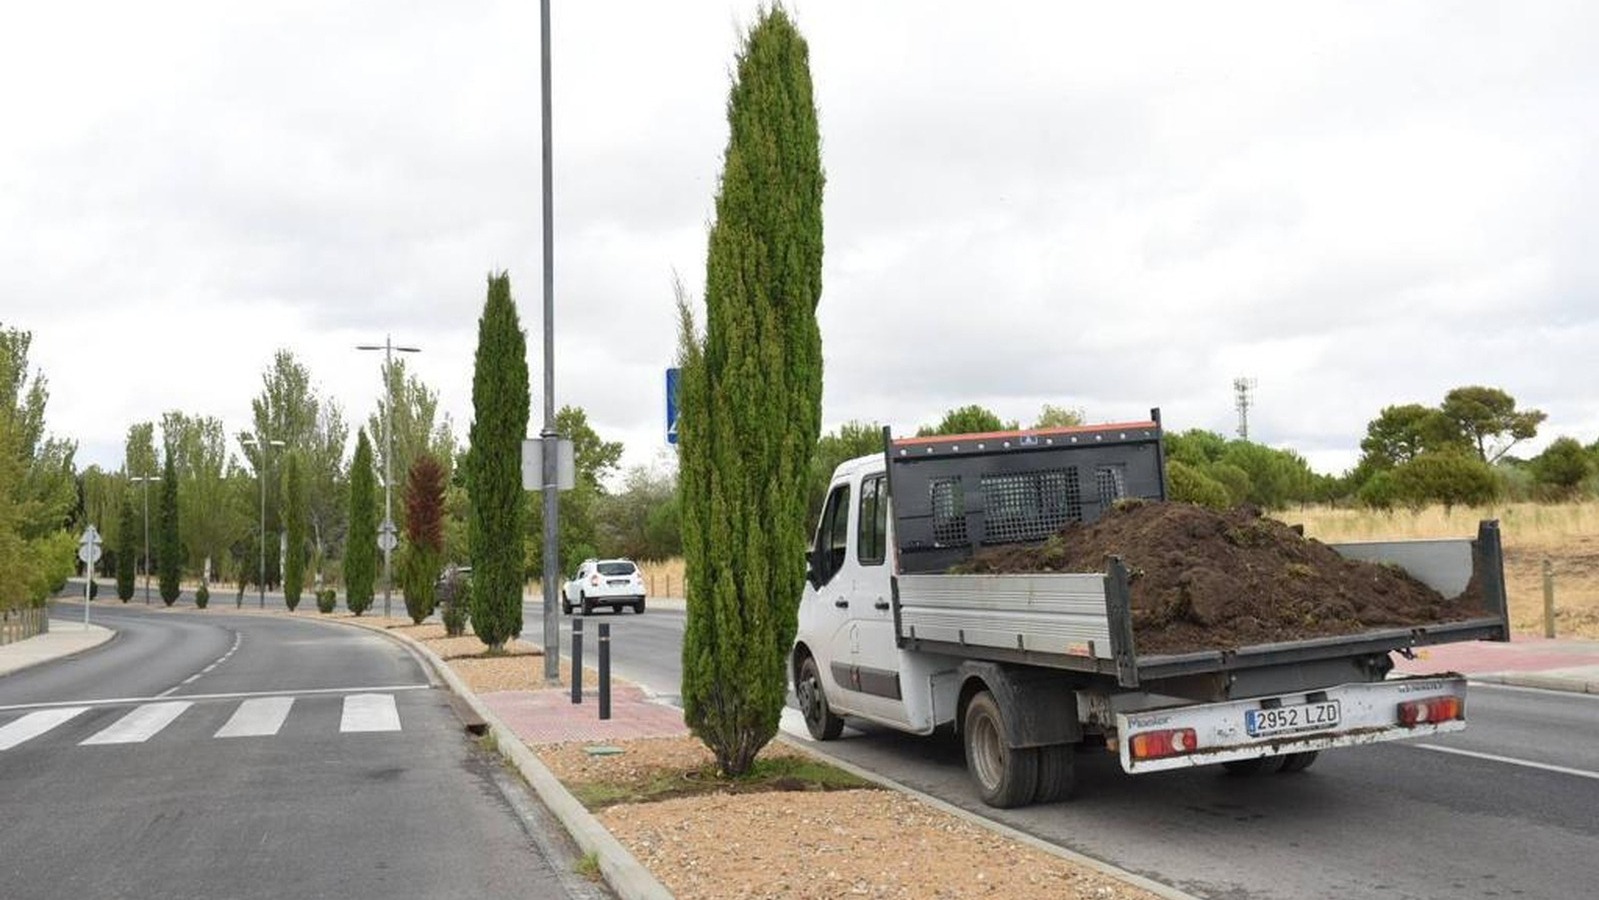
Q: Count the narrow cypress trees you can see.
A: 7